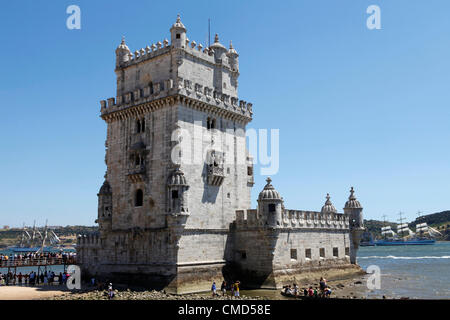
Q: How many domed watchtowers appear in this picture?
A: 9